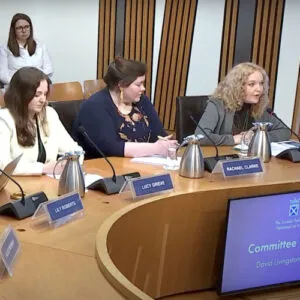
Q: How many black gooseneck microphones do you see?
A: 4